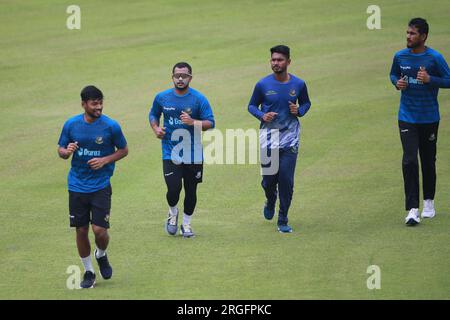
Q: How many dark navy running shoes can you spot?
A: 2